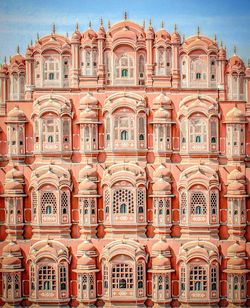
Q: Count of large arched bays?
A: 12